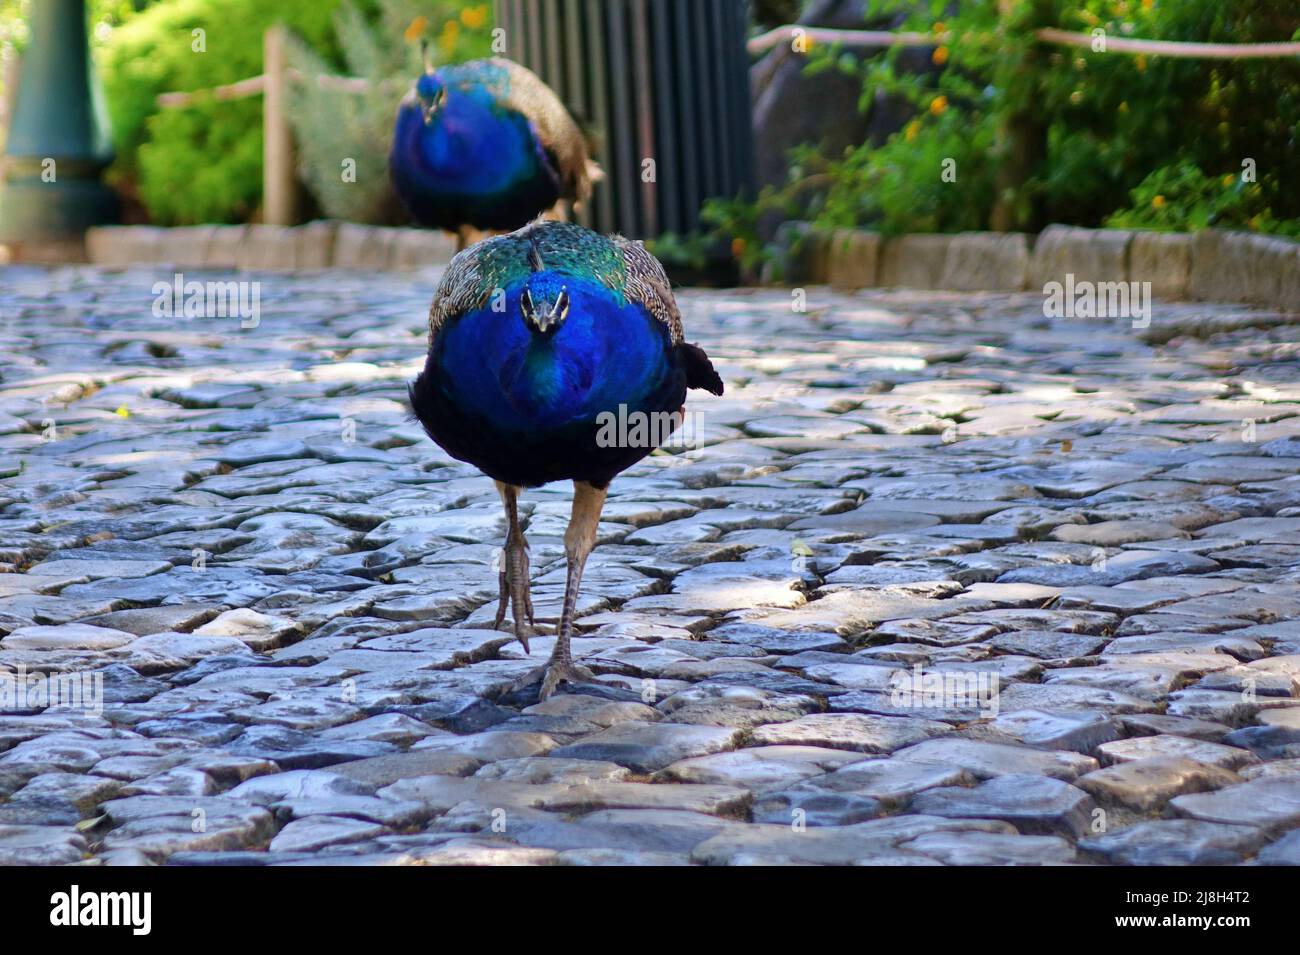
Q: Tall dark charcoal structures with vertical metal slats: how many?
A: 1